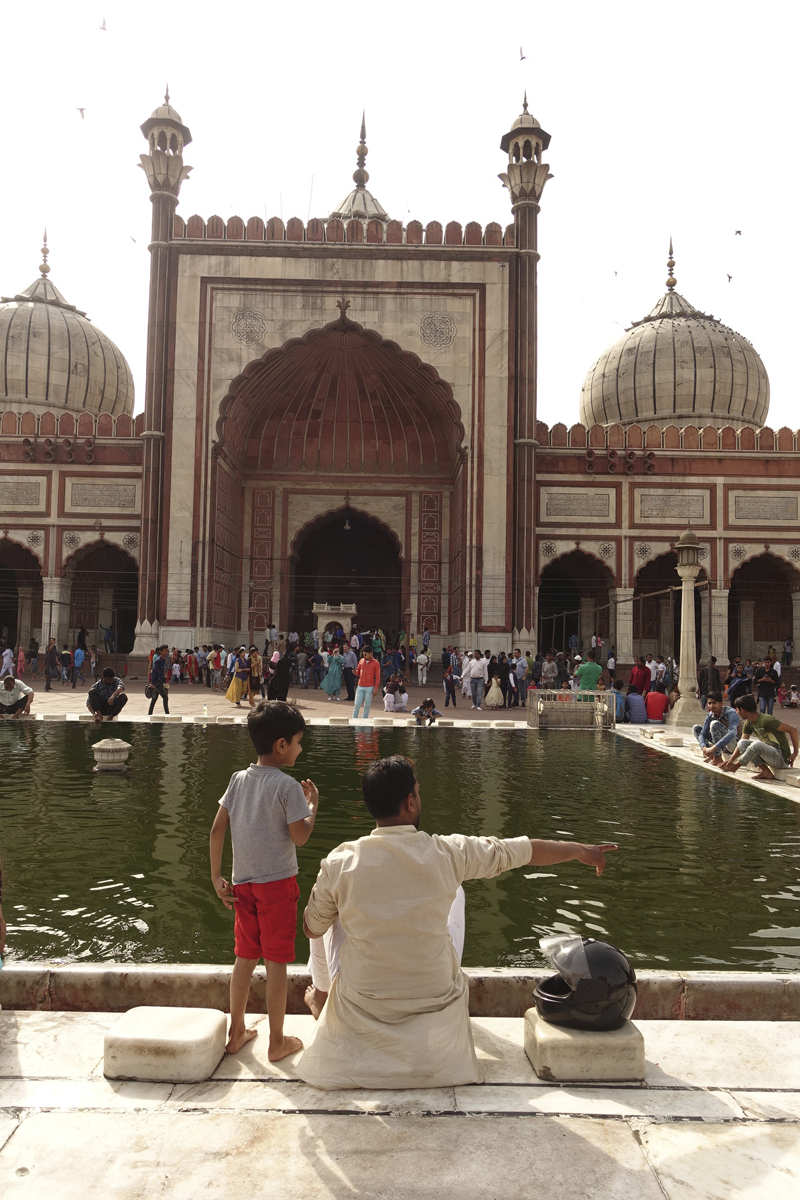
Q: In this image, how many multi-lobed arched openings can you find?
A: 7